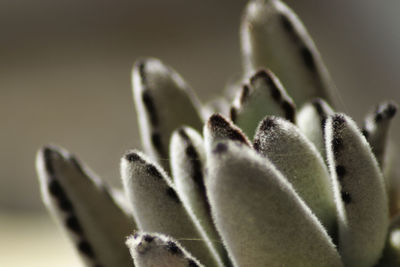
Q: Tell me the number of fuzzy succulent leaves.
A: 13